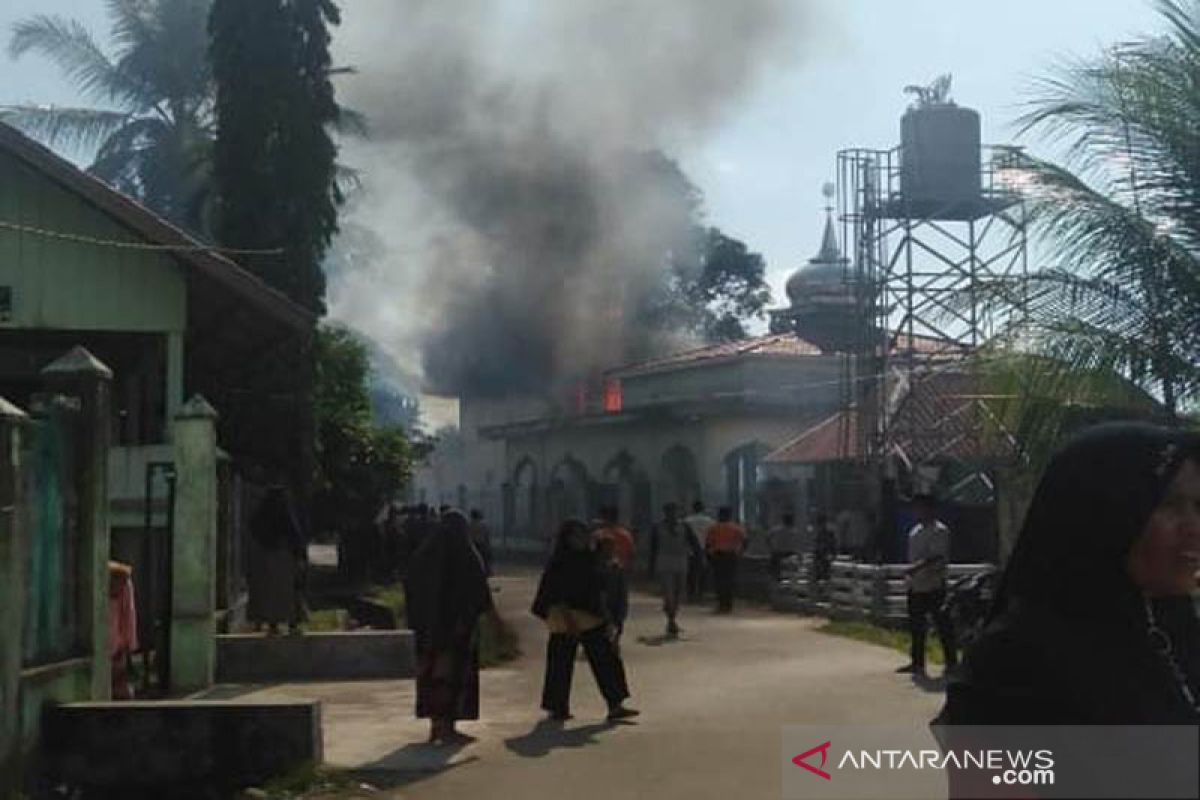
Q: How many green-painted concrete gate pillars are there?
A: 3